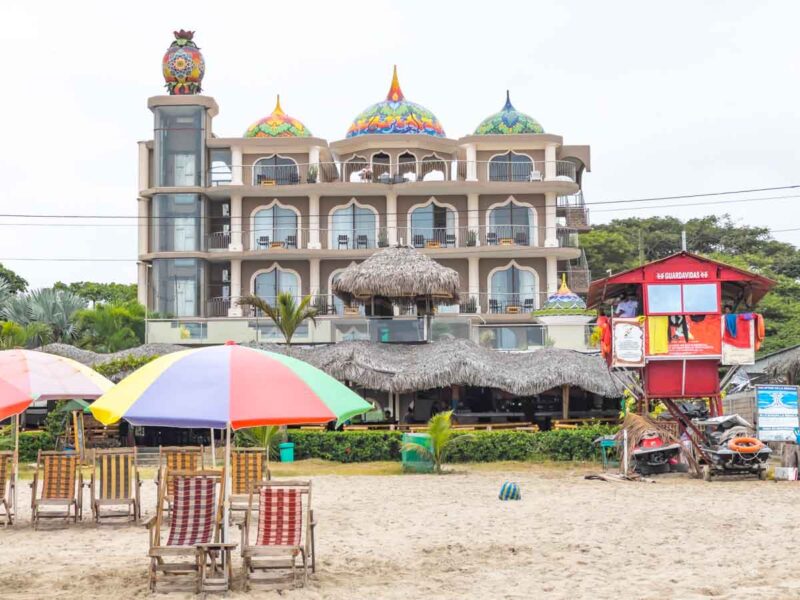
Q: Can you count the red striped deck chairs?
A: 2